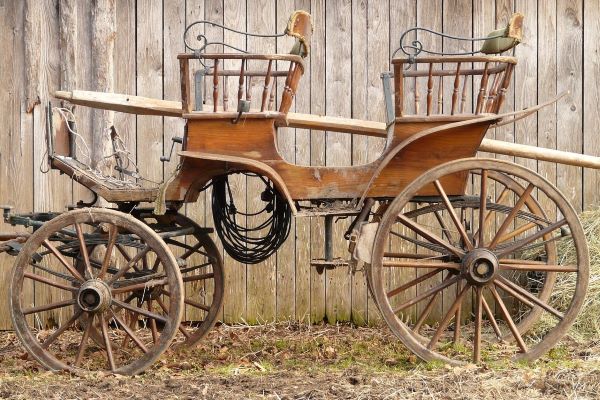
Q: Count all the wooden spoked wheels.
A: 4